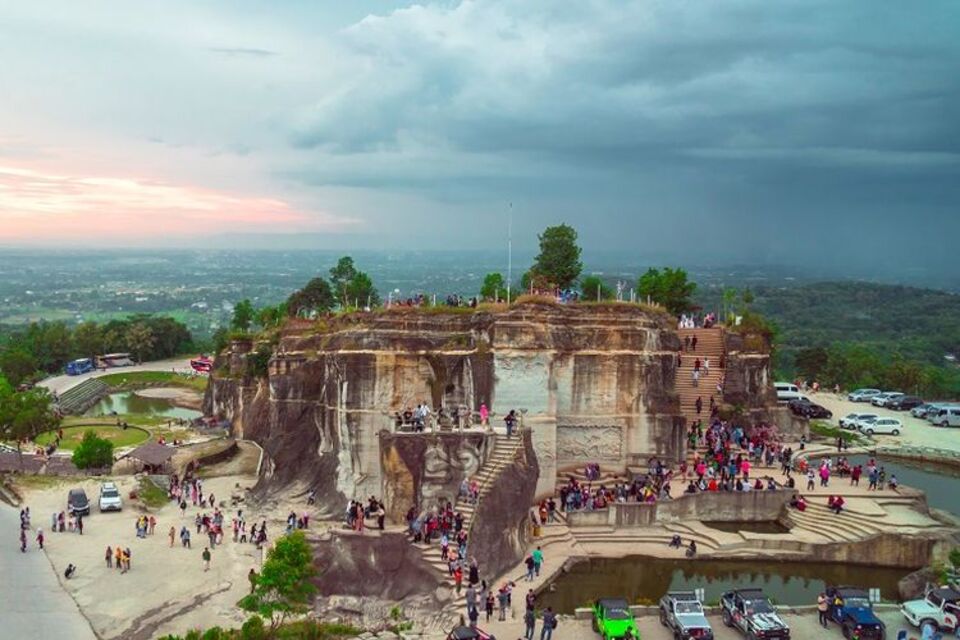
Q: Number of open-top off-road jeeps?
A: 5